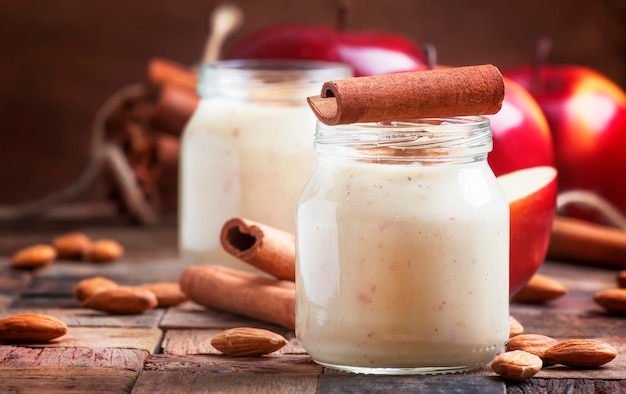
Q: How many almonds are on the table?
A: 15